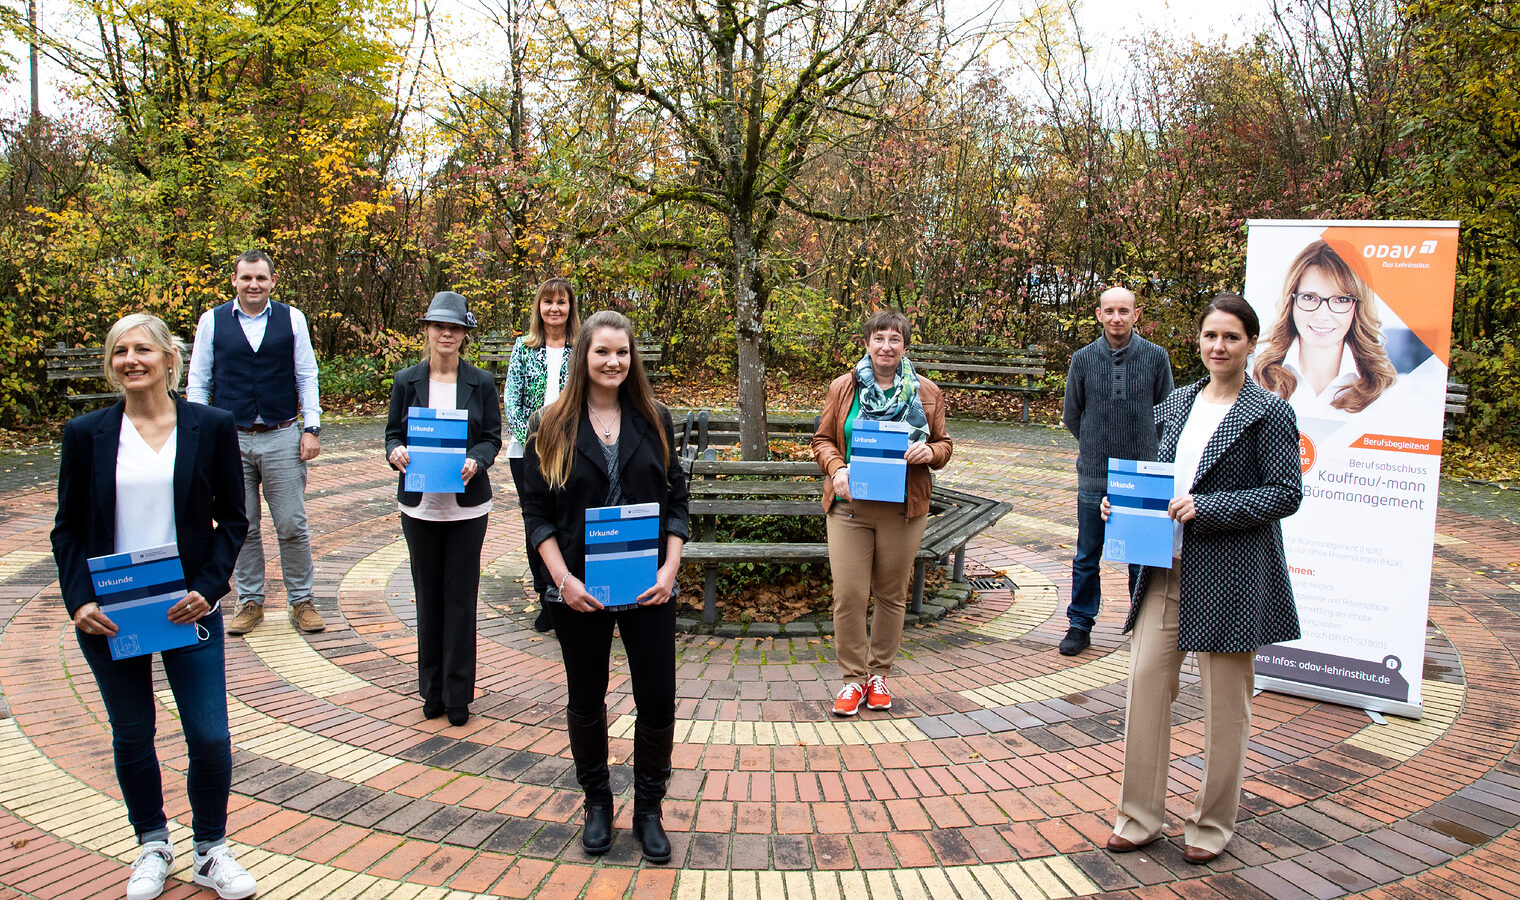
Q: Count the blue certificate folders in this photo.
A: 5